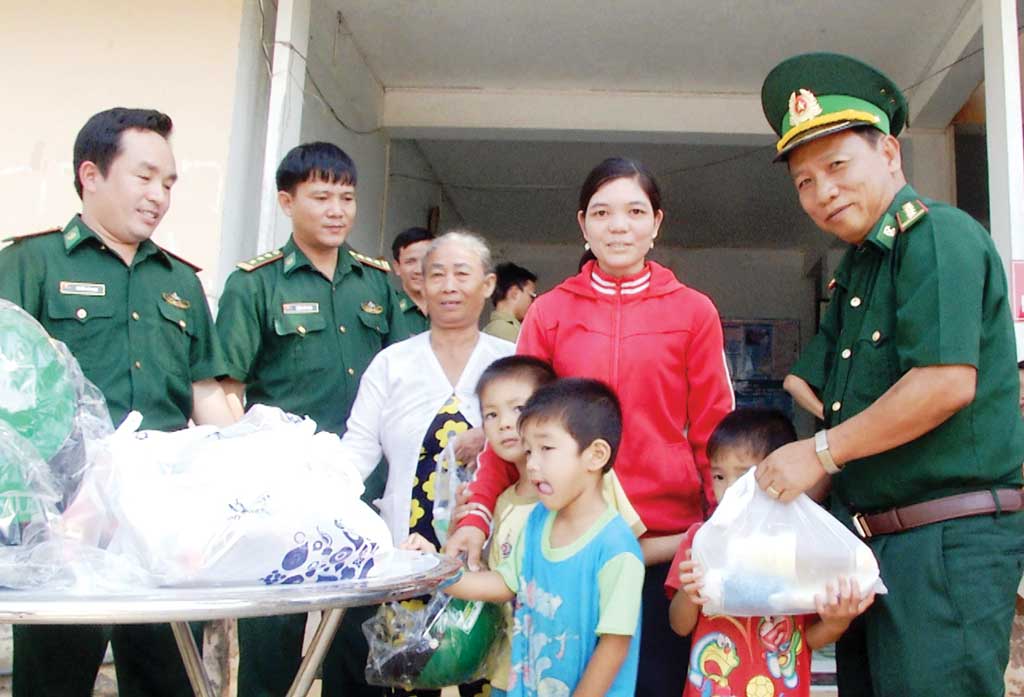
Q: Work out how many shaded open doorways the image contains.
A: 1